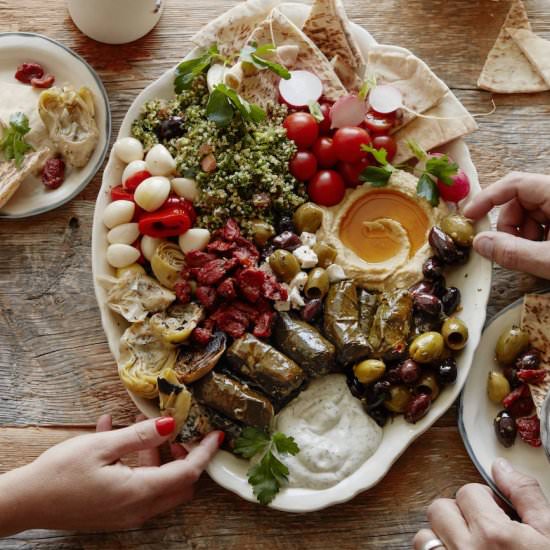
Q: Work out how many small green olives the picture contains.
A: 13